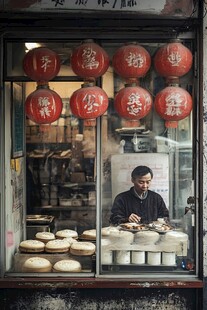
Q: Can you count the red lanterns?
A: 8